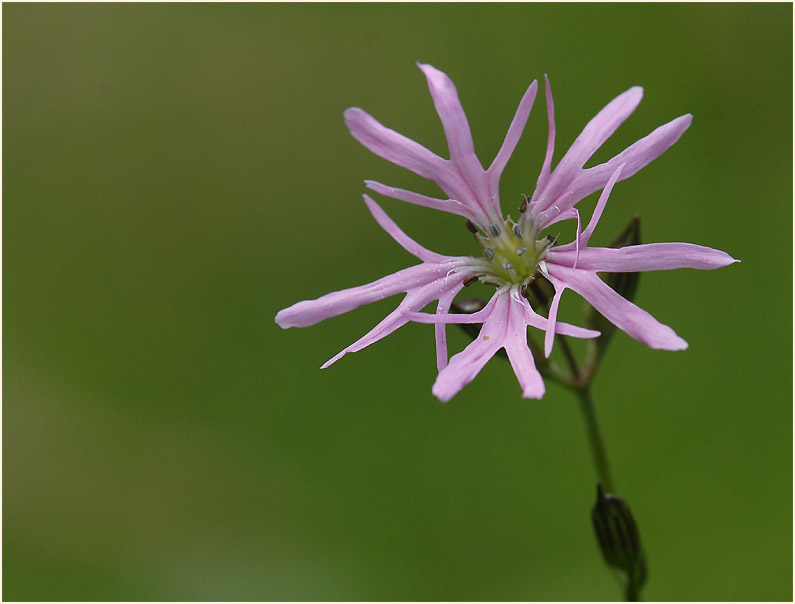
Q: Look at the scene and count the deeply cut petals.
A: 5